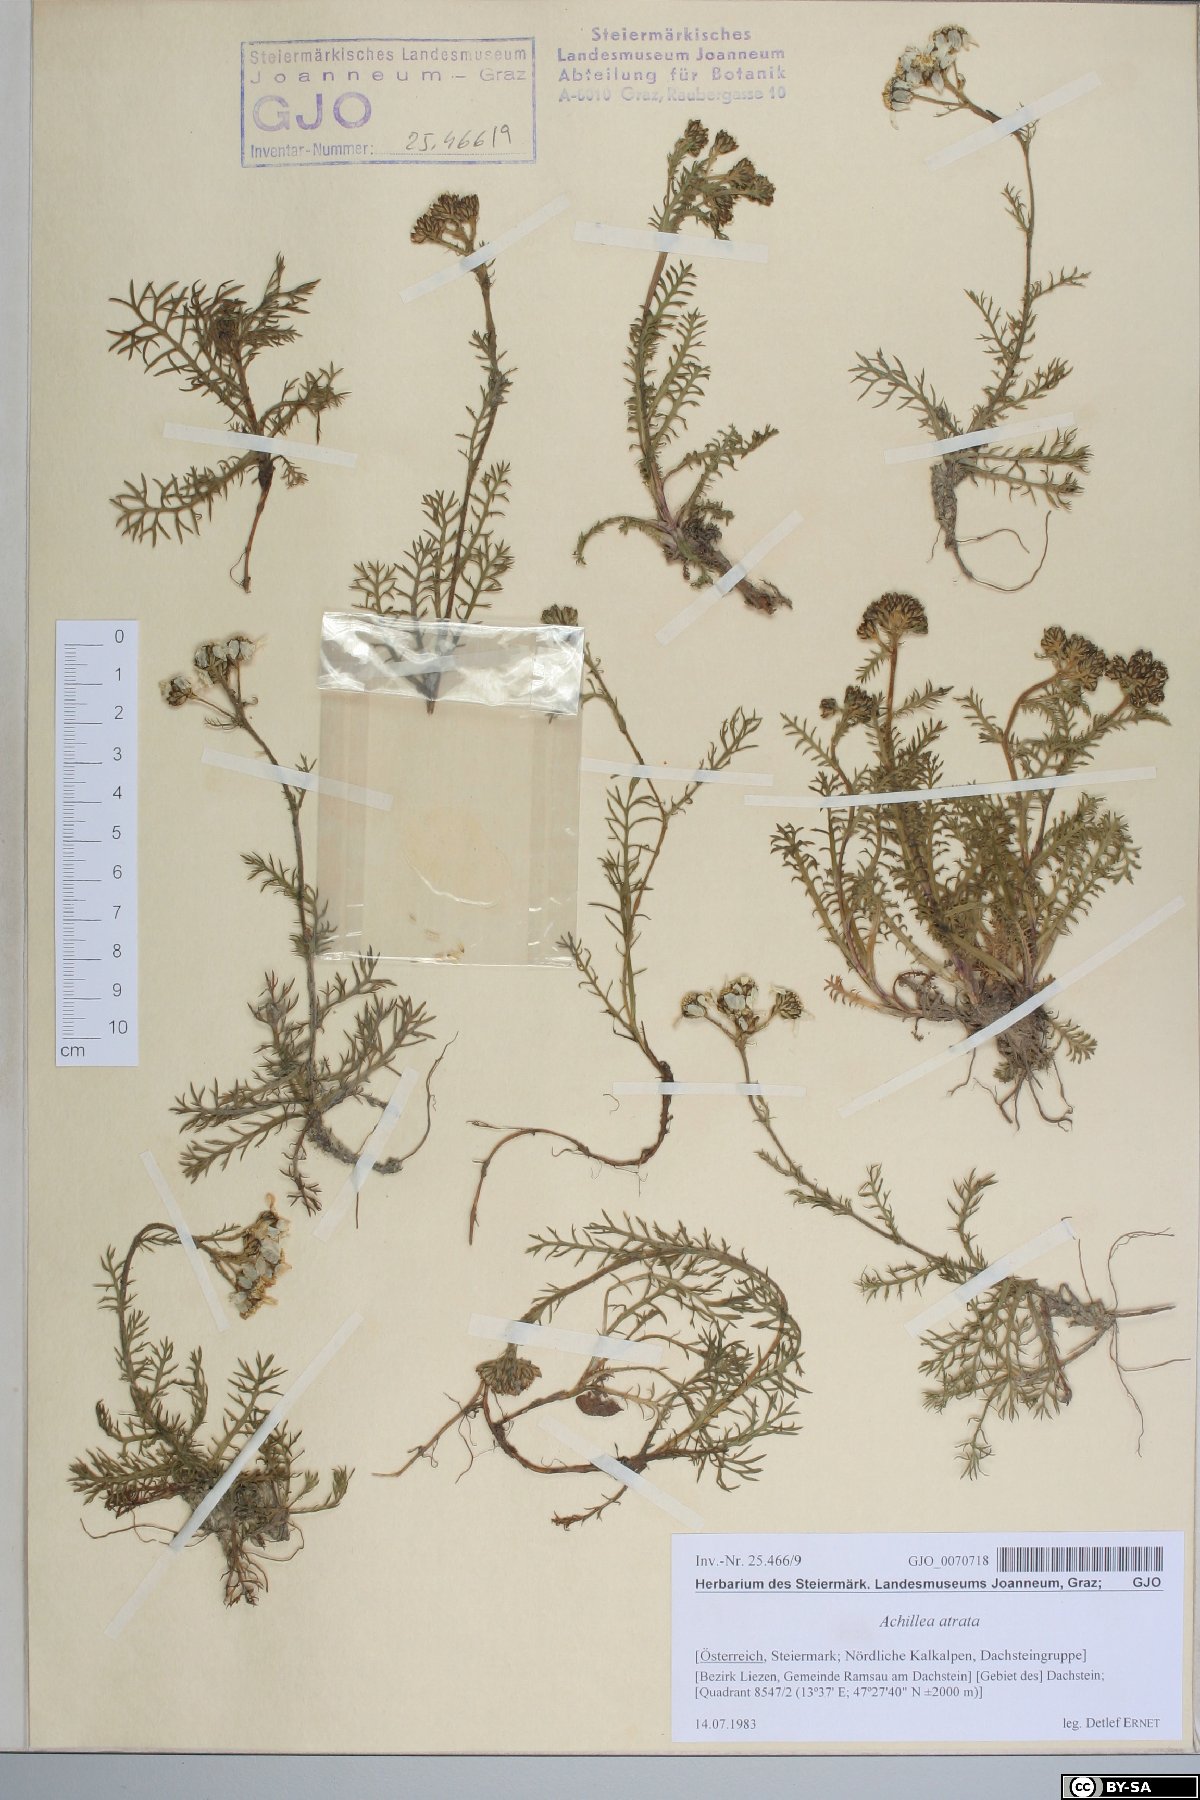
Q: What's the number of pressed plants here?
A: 10